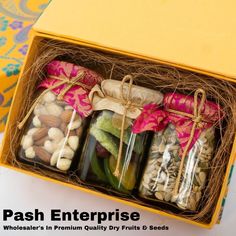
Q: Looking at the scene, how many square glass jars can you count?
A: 3